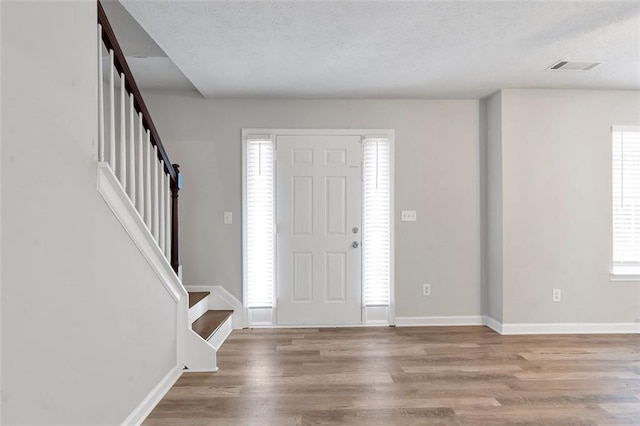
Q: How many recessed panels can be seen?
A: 6